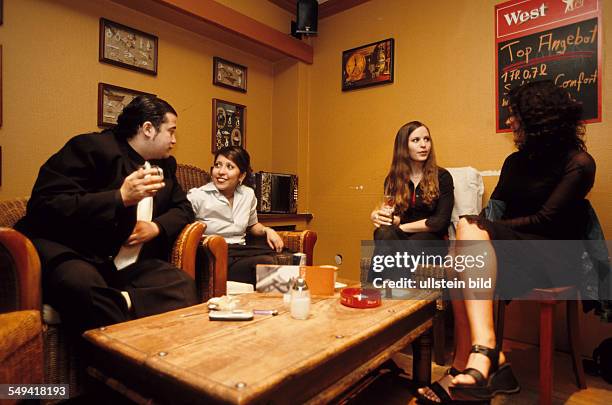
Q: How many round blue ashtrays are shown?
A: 0